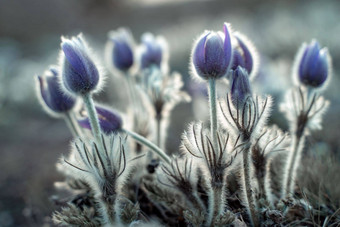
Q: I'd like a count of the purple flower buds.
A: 9